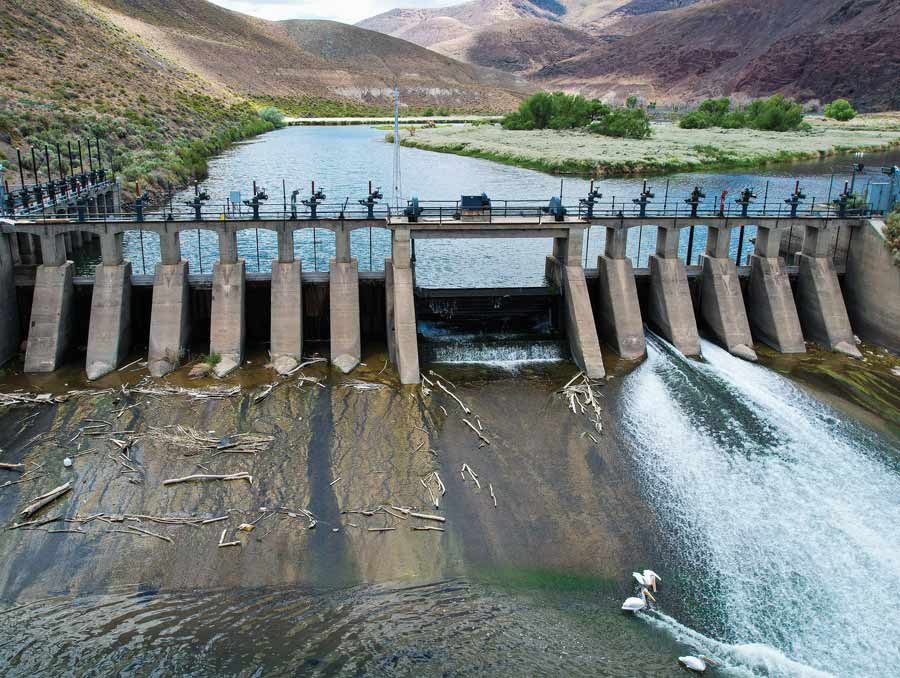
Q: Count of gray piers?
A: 13